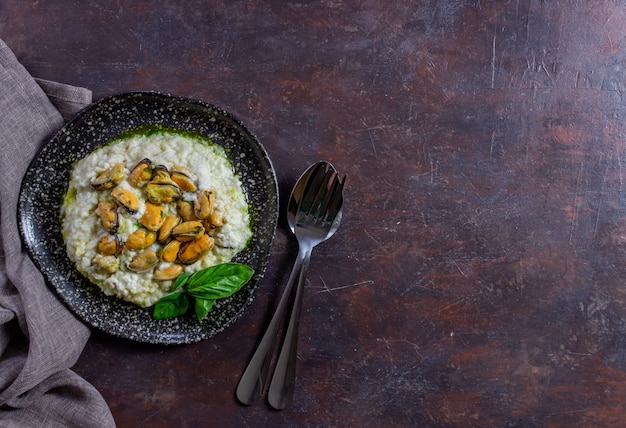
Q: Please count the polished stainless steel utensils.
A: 2